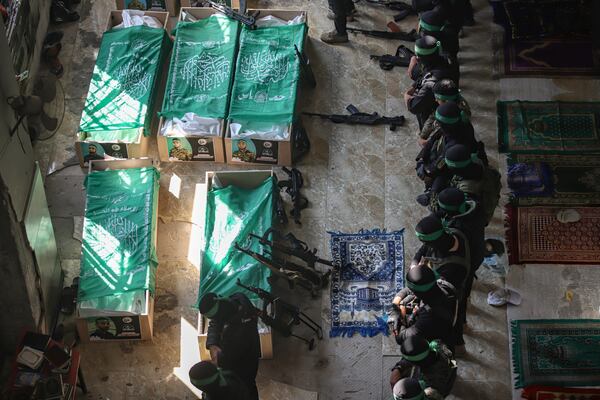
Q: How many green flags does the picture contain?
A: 5